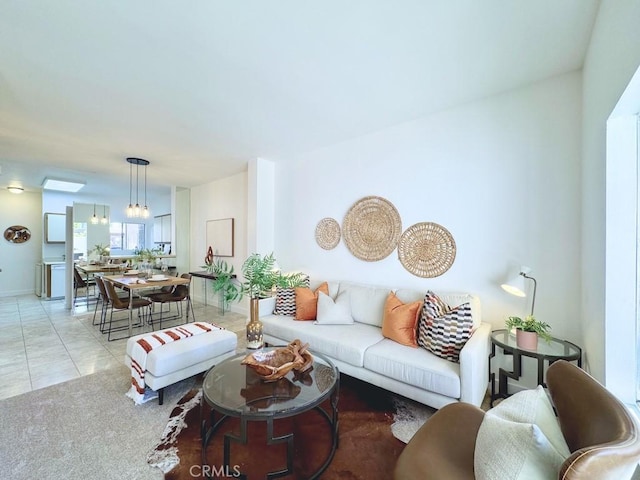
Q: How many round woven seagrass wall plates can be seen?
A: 3